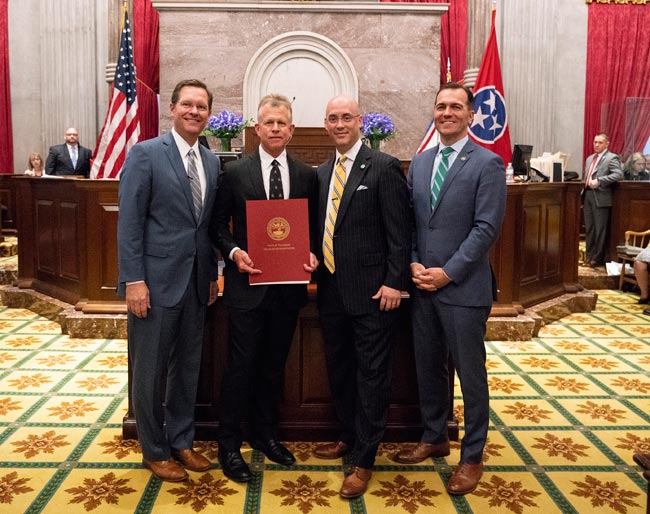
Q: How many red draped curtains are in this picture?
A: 4